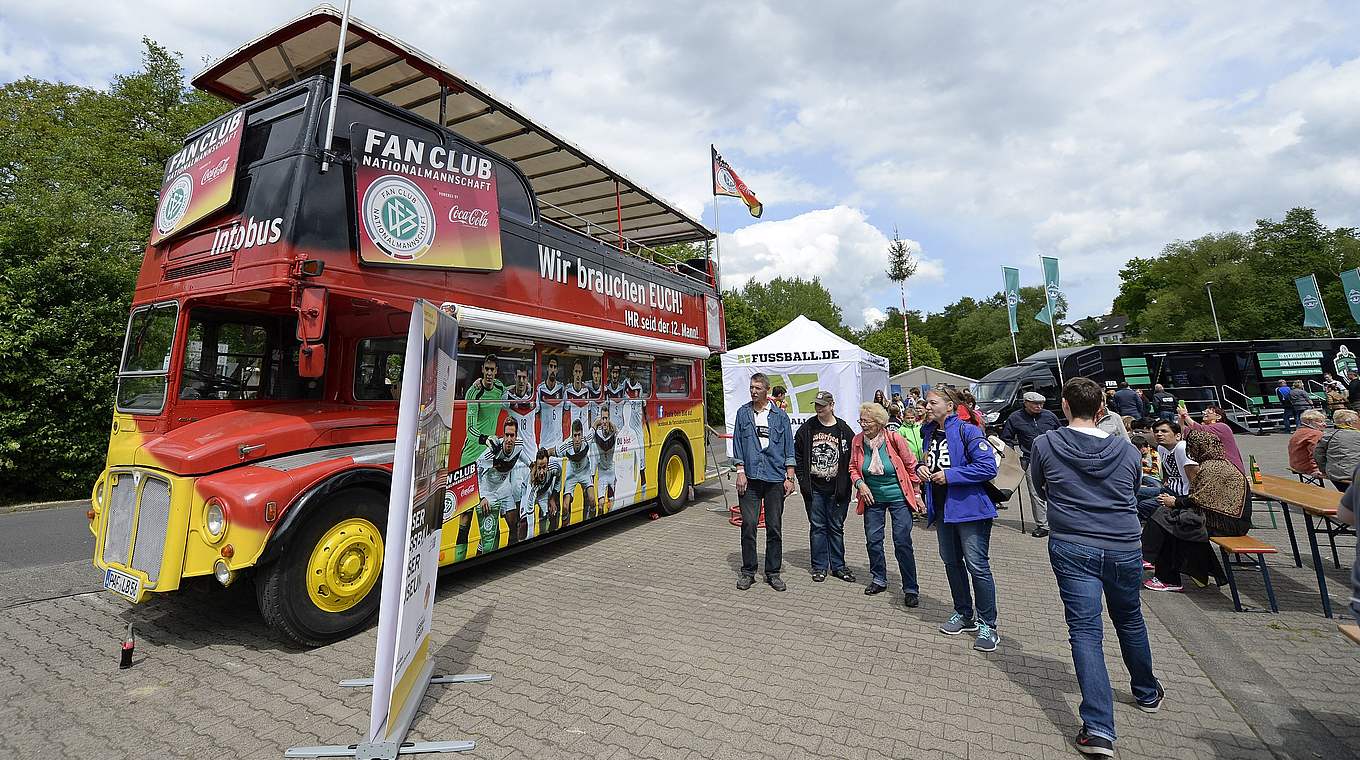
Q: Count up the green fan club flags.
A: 4